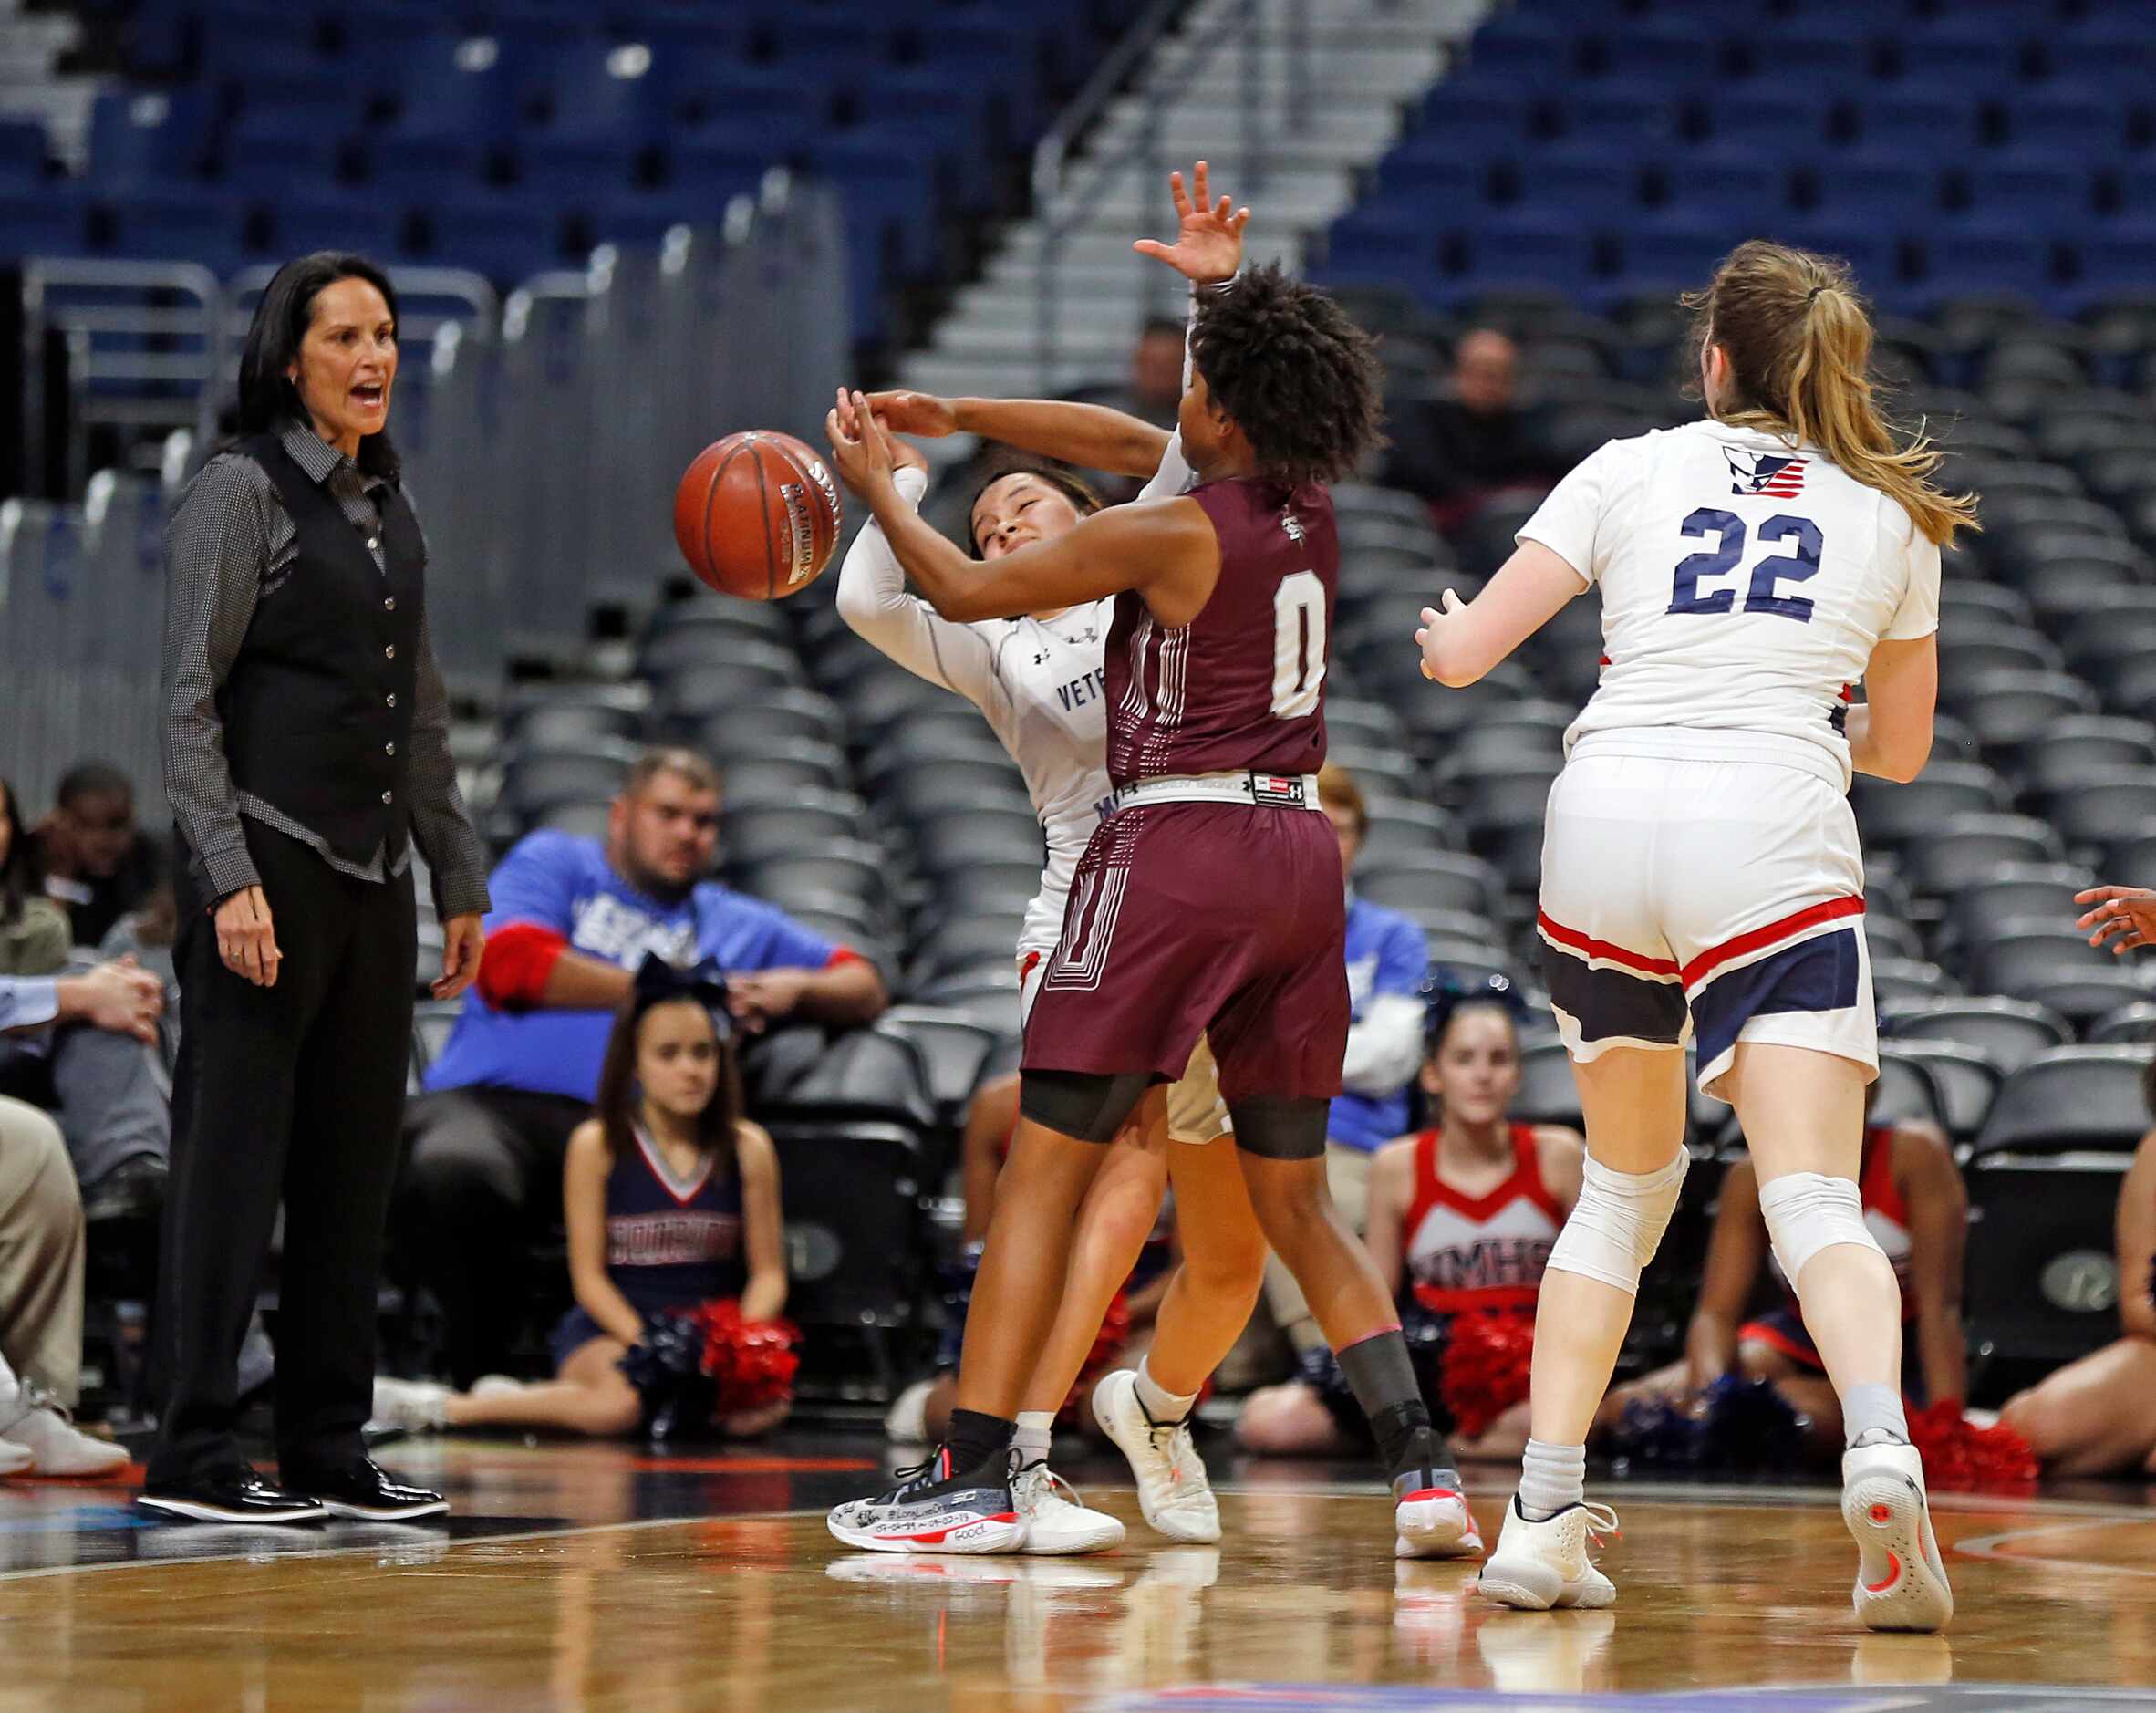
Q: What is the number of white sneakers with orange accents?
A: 4